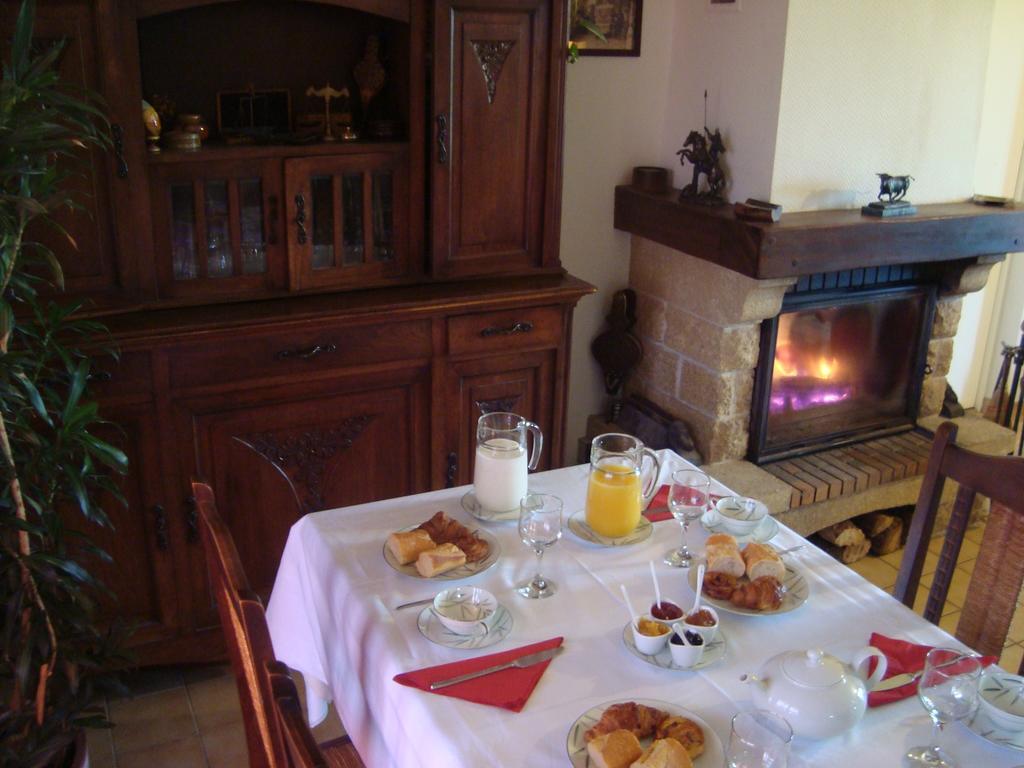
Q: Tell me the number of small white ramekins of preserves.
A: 4